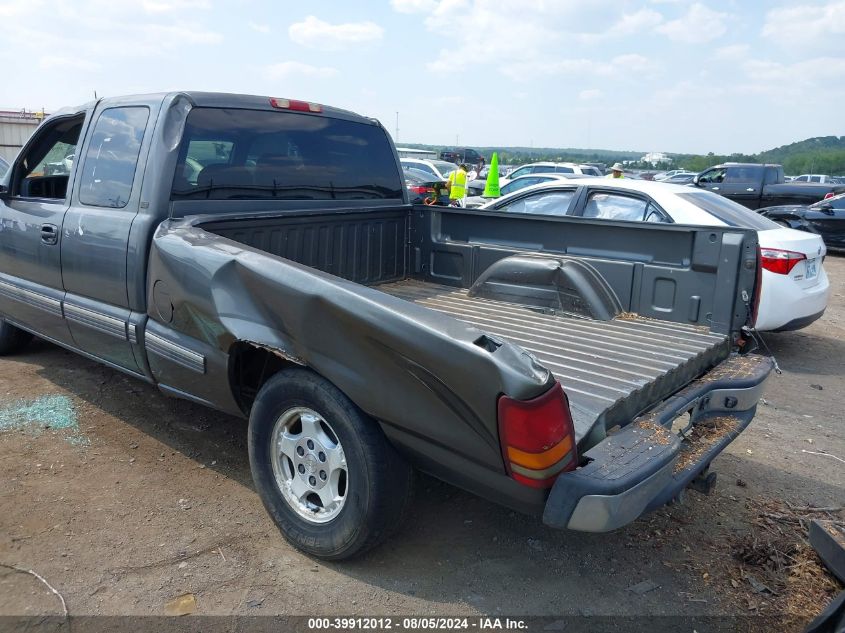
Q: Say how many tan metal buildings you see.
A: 1